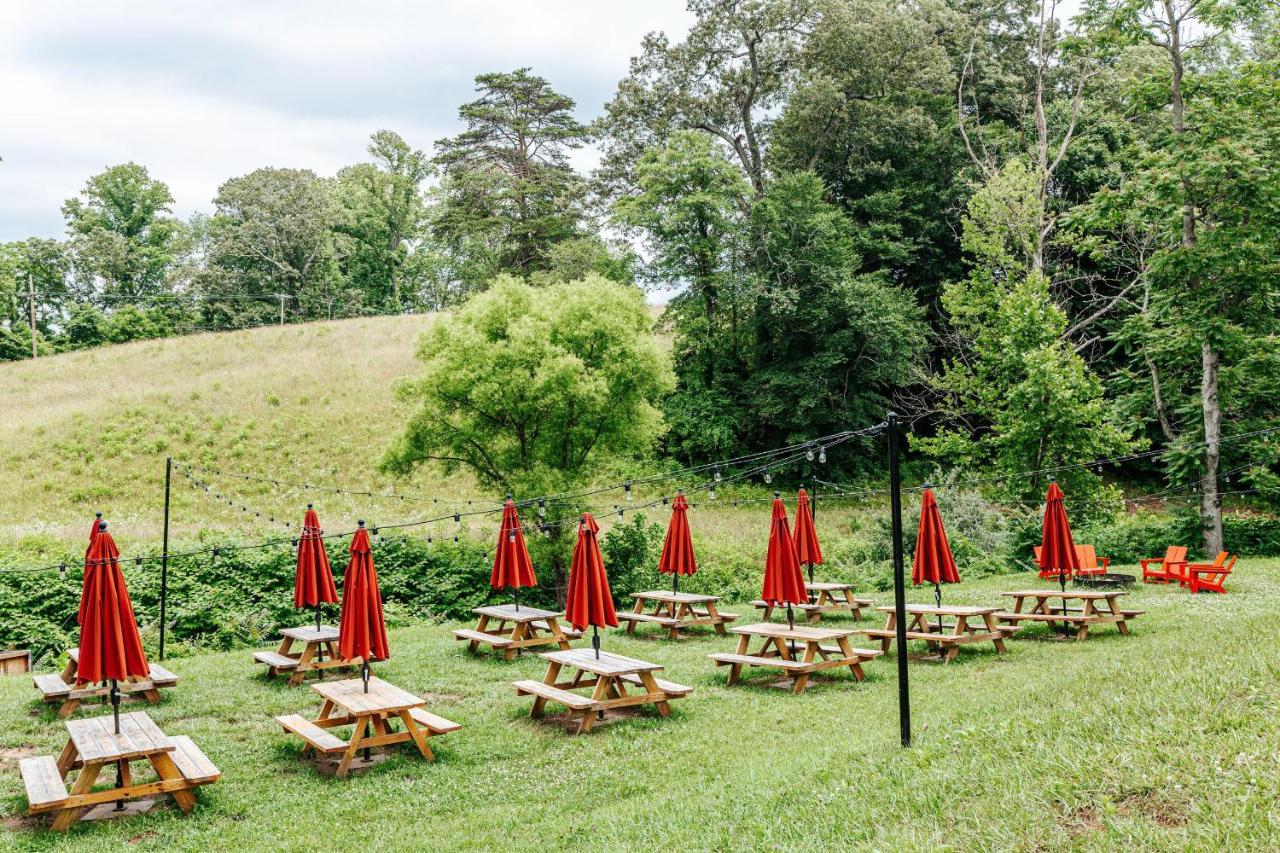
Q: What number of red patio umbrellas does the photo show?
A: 11